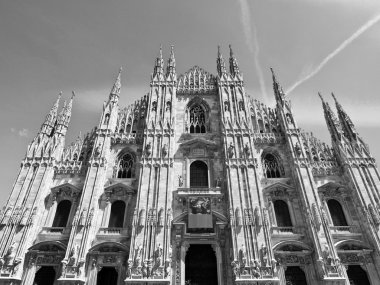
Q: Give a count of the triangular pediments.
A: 5